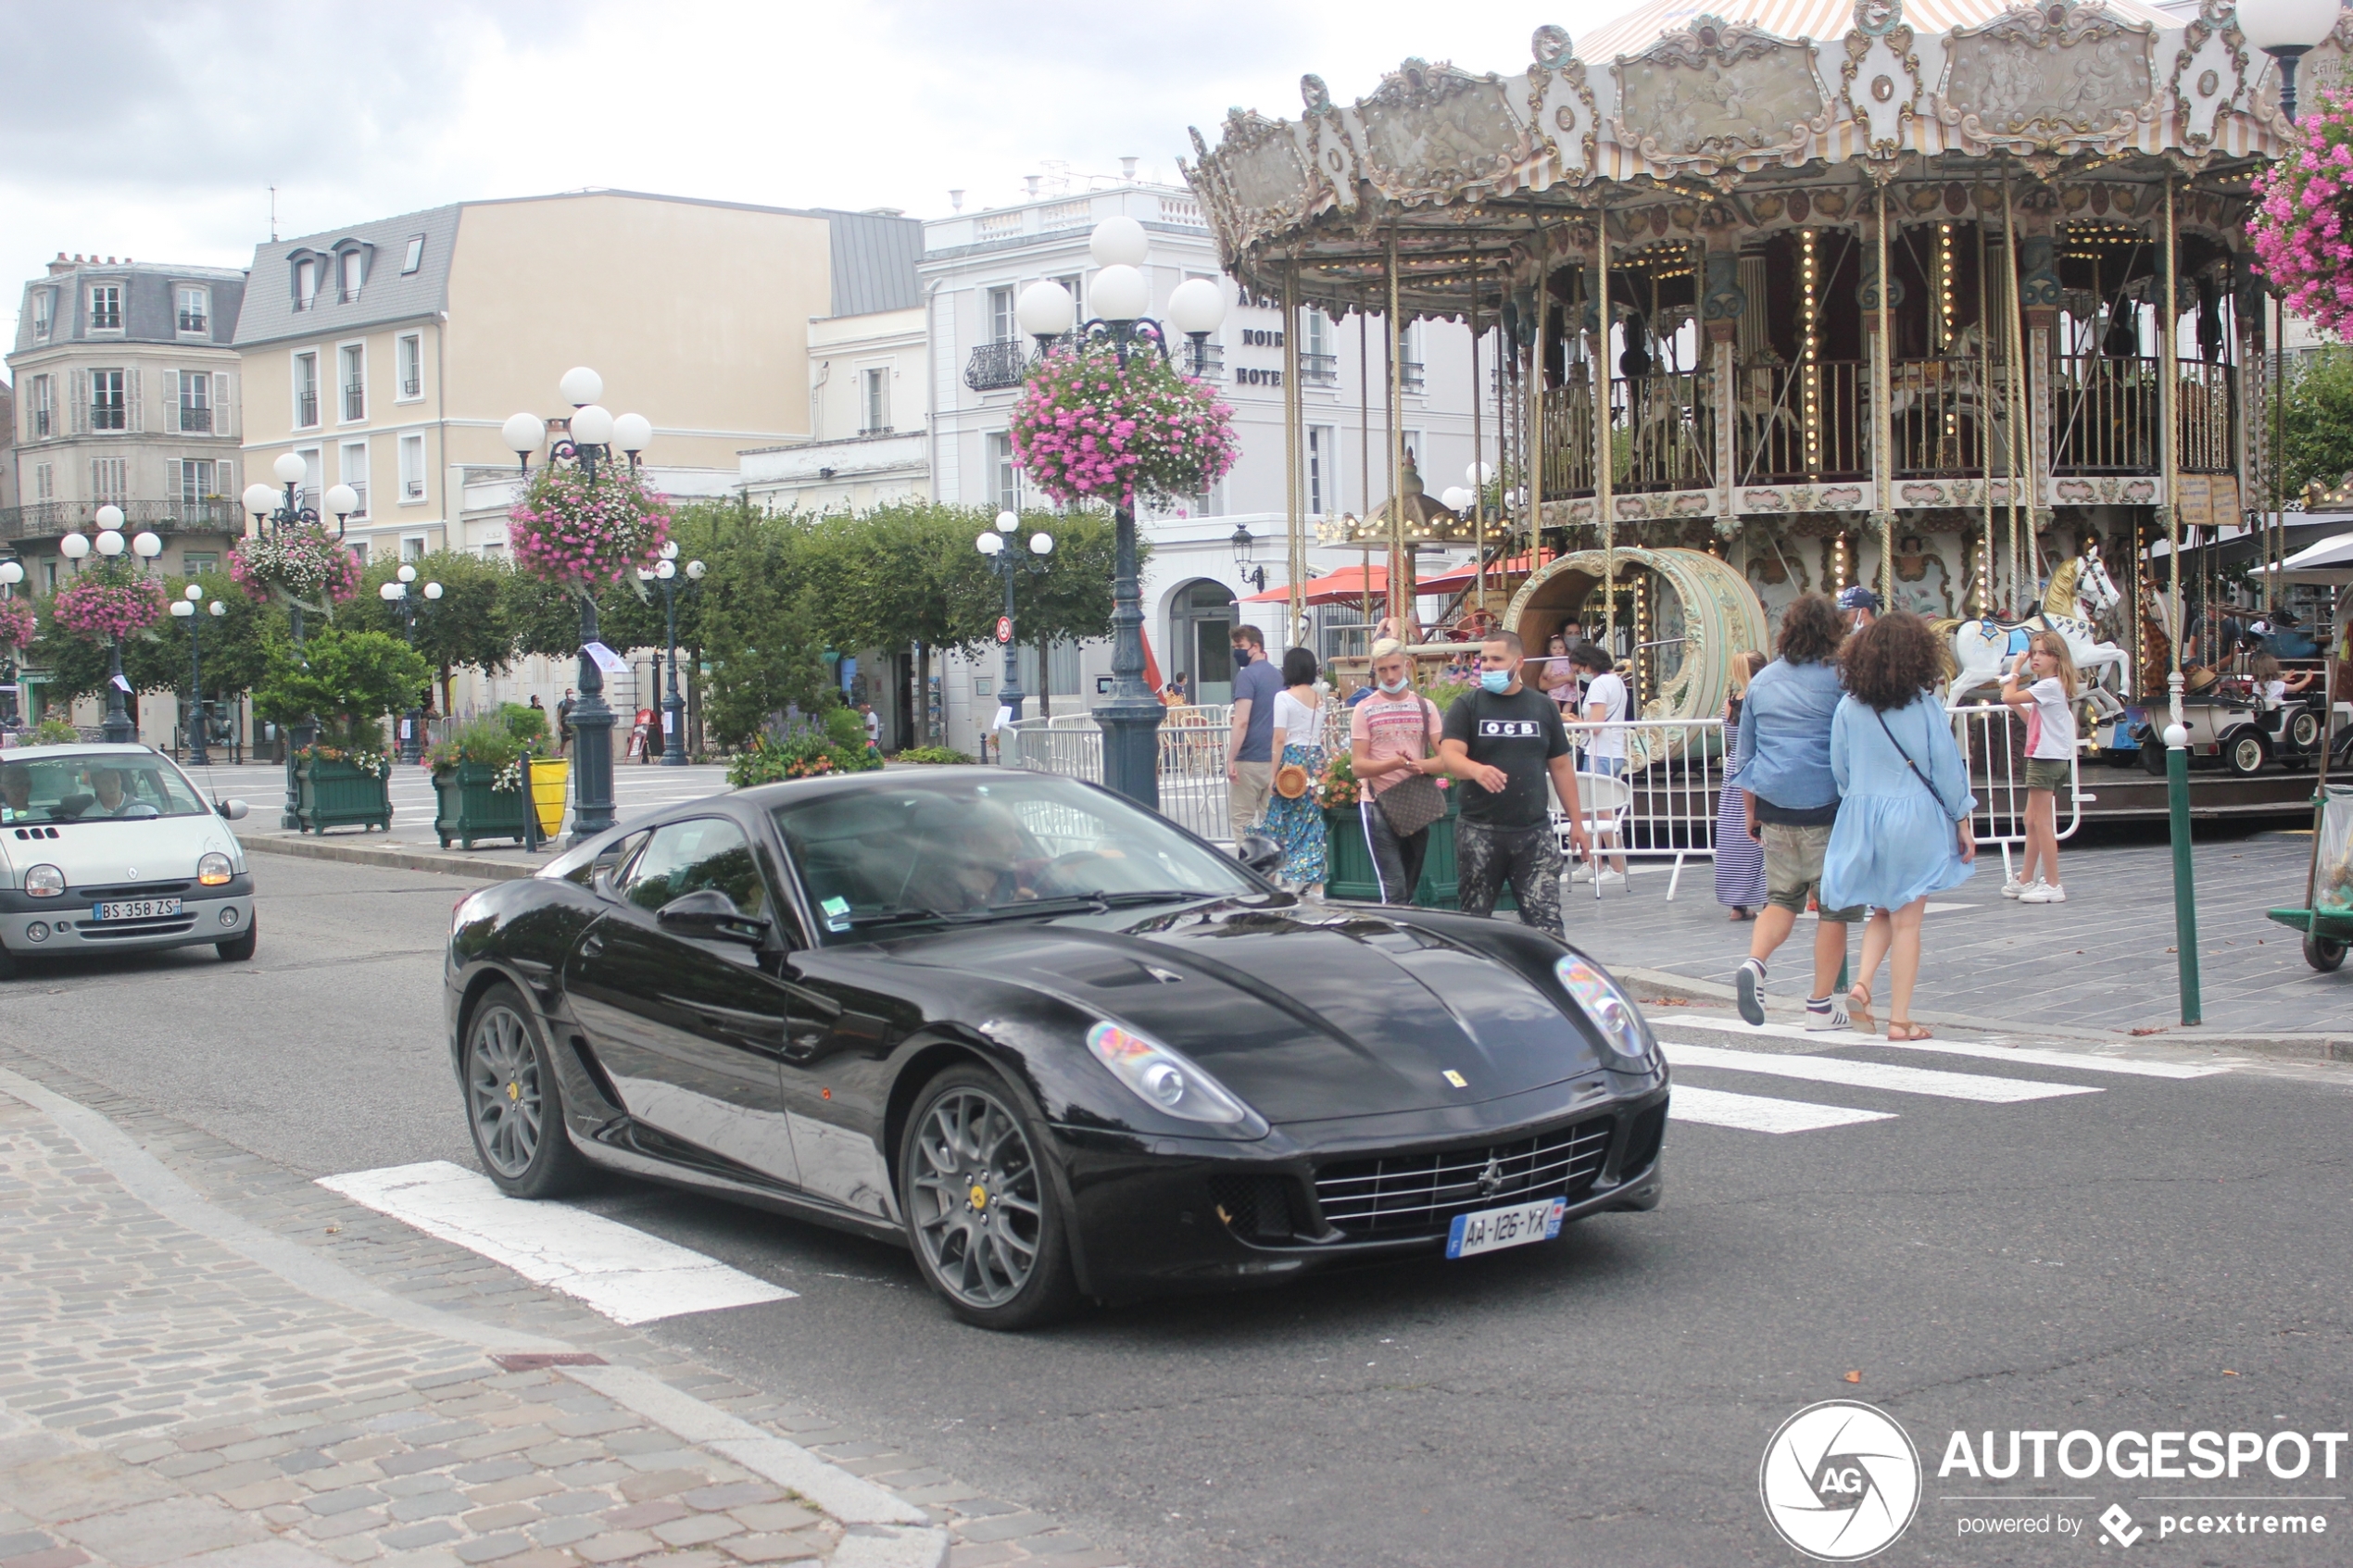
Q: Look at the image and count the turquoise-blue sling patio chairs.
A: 0